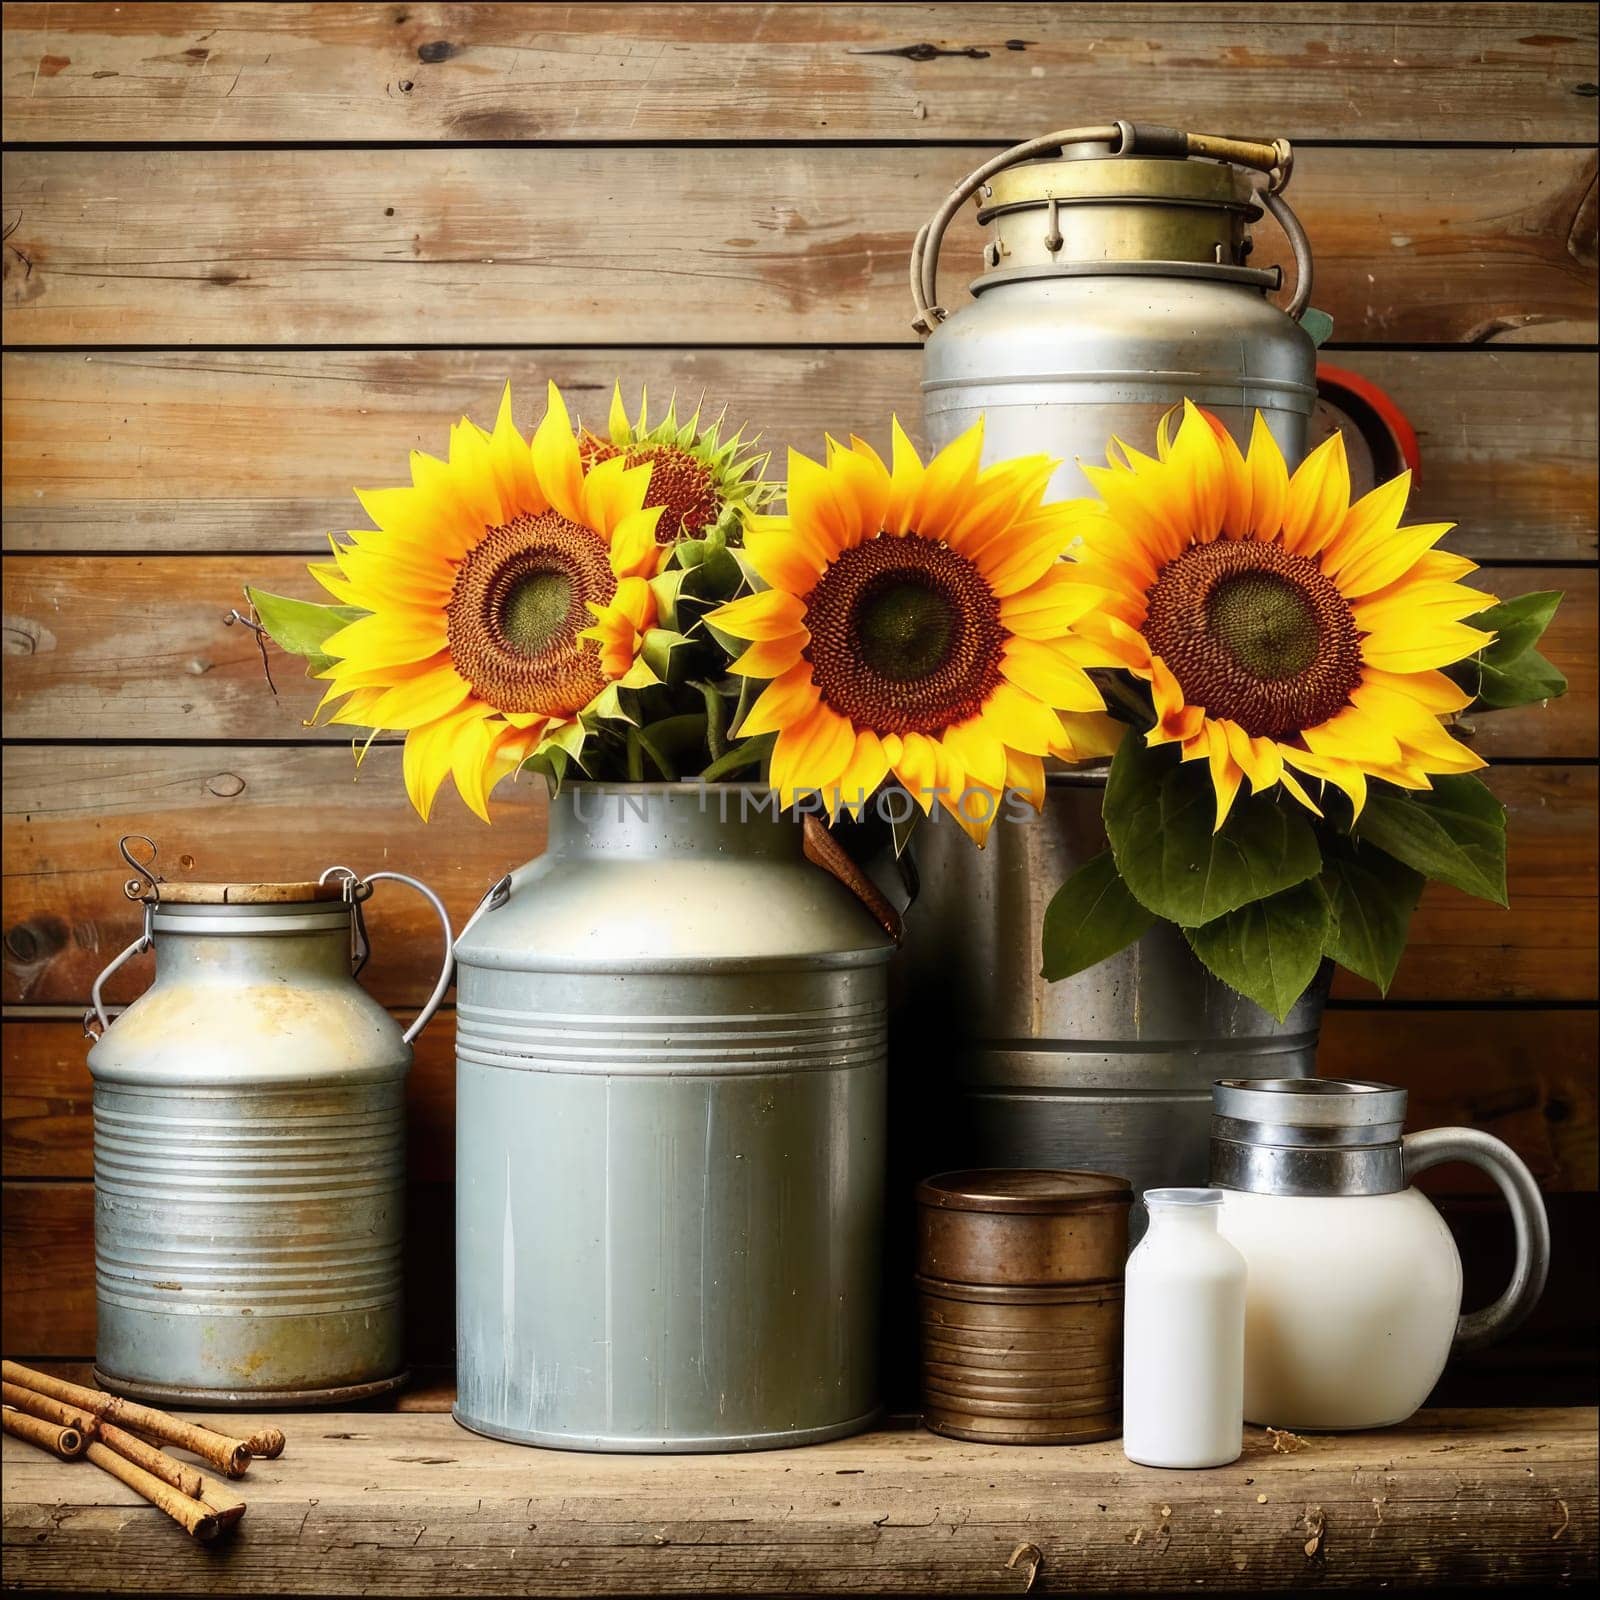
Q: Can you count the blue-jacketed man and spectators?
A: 0